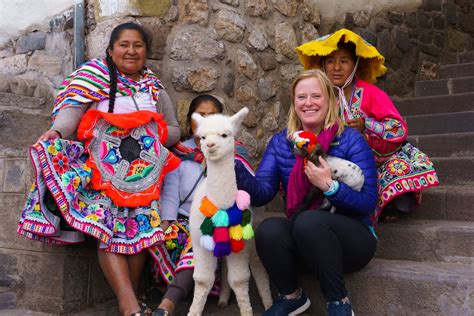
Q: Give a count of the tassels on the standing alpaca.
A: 12